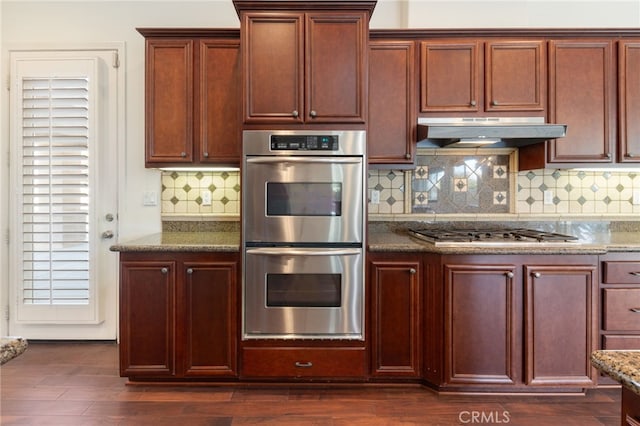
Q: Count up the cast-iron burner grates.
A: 3